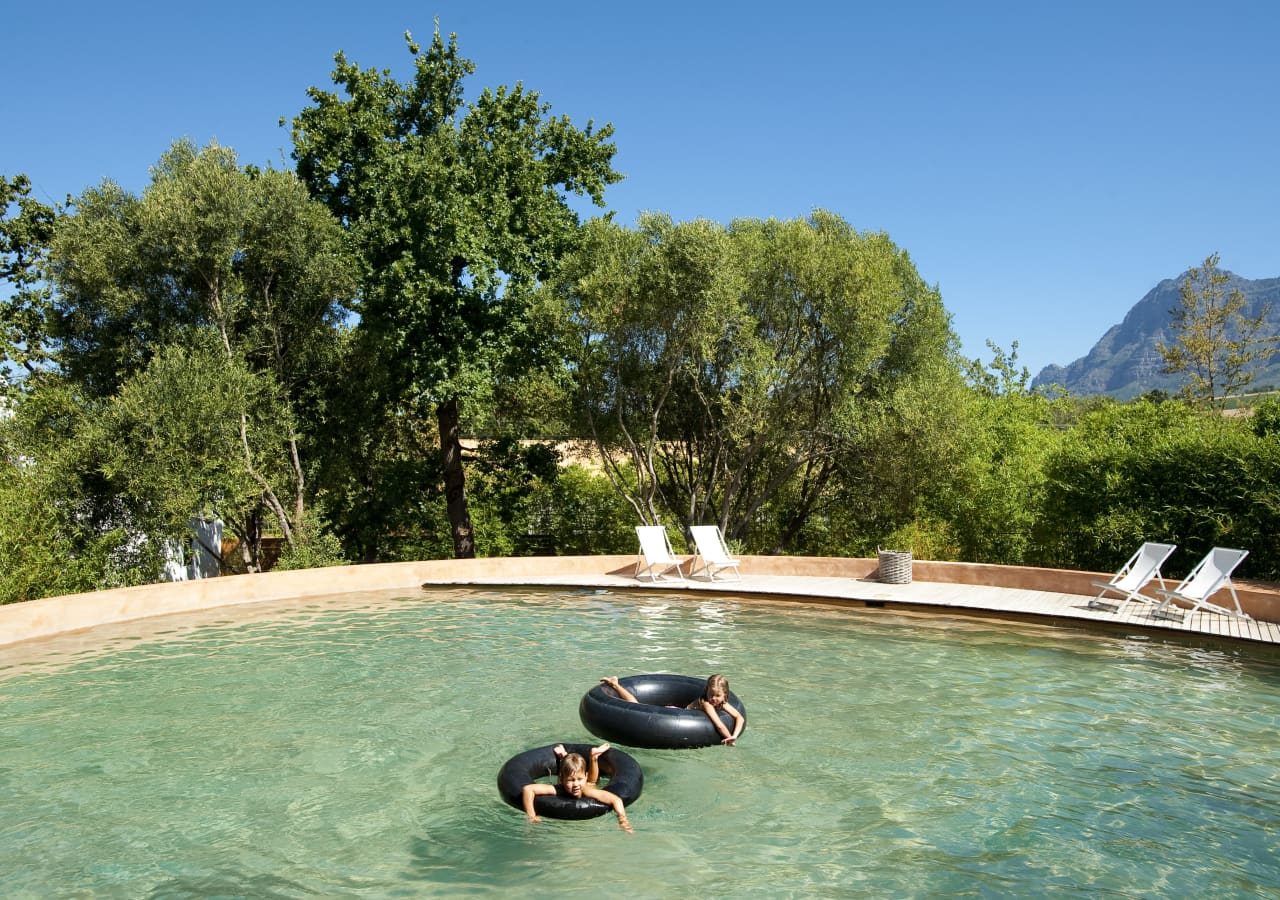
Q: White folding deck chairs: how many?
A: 4